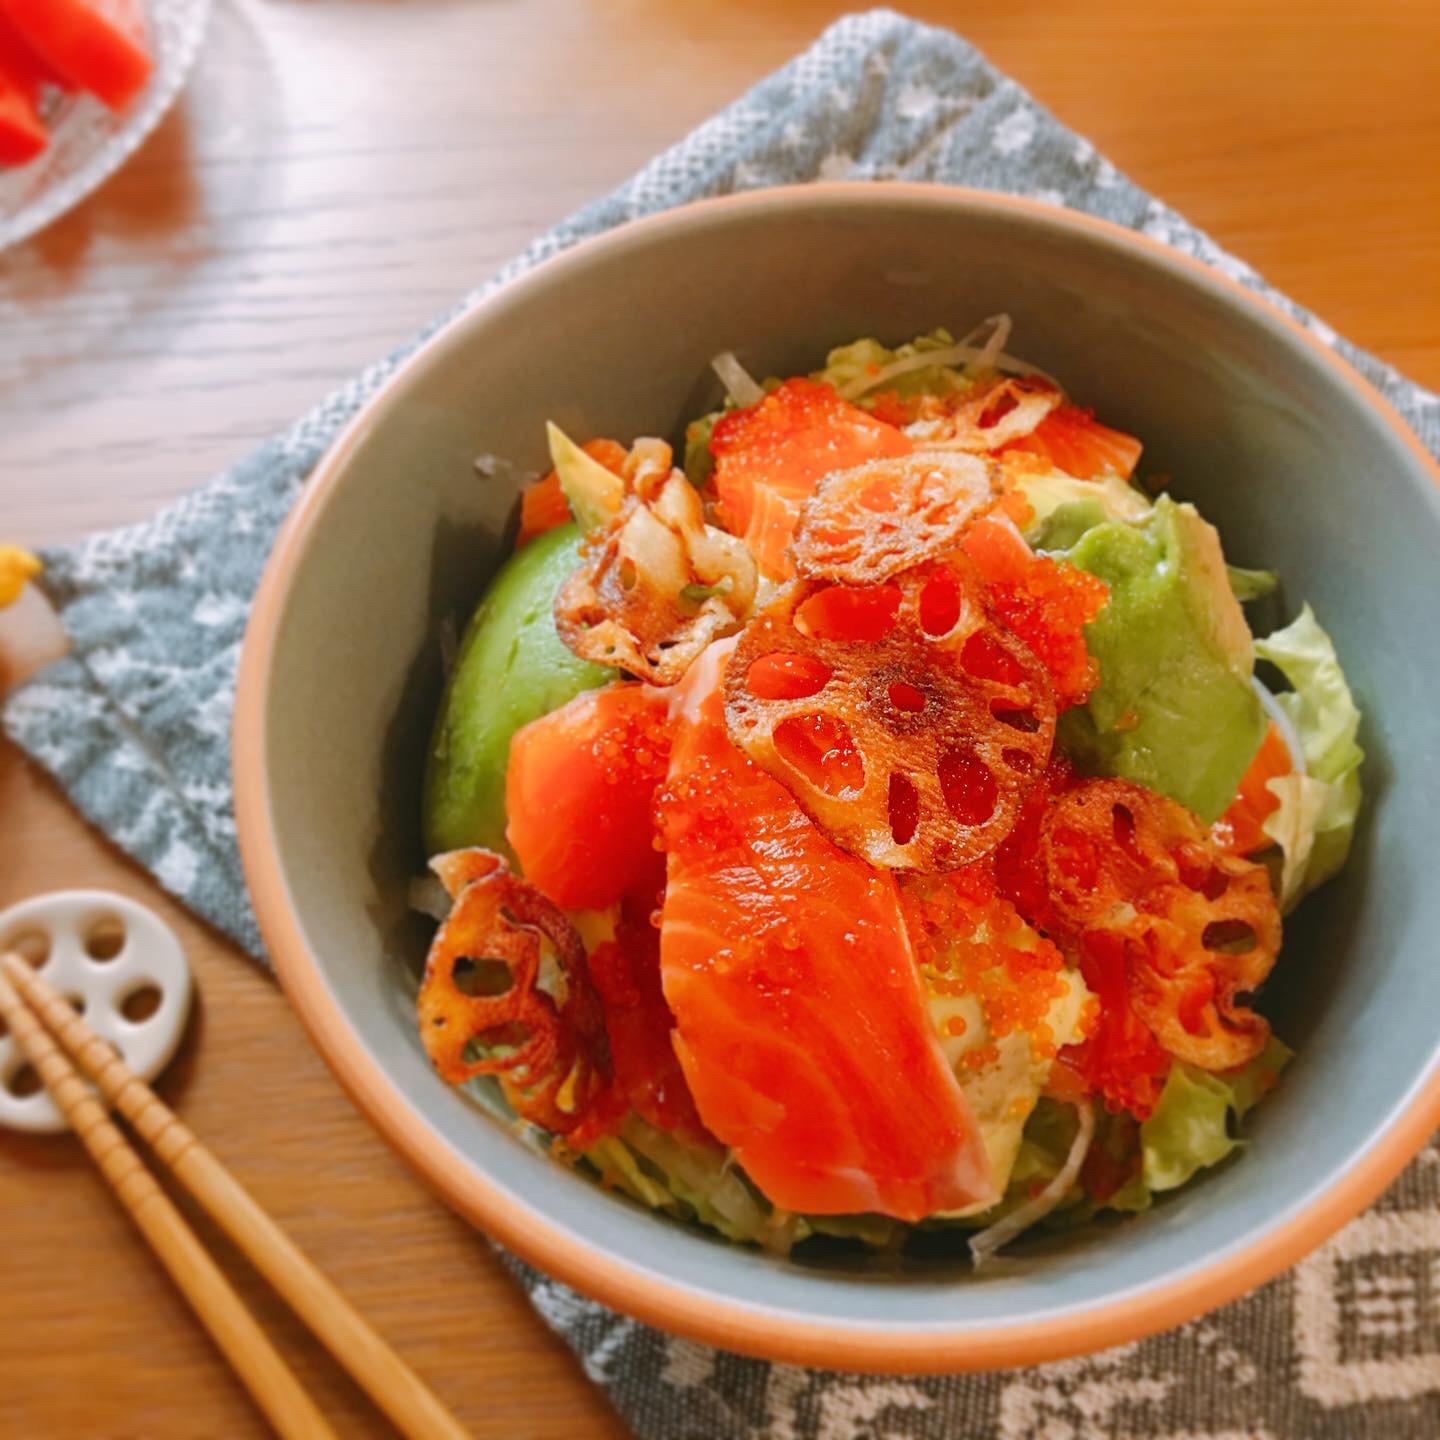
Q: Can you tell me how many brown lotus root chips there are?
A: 6